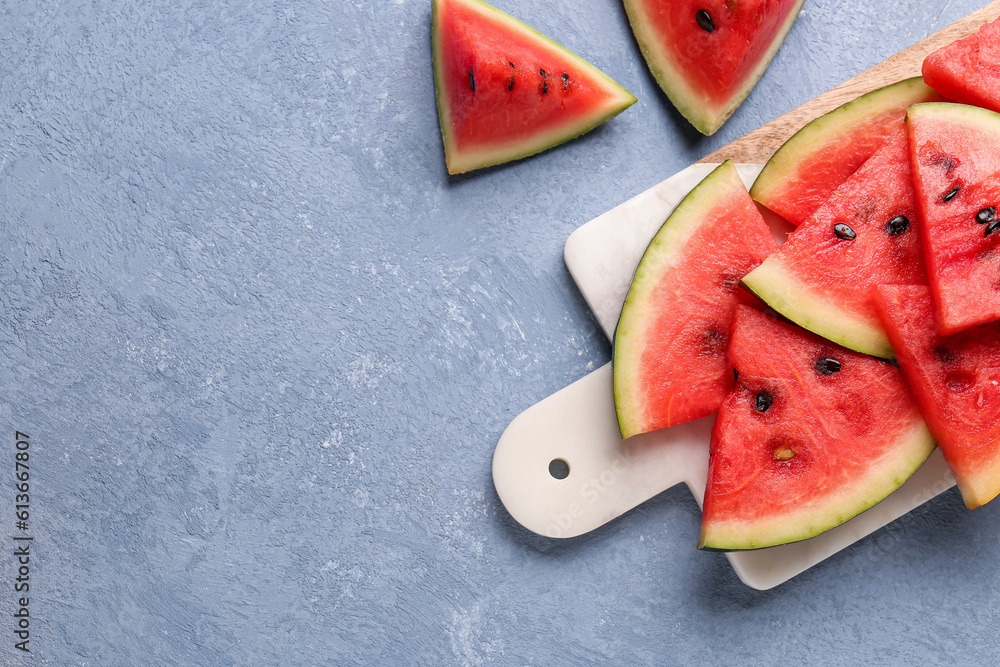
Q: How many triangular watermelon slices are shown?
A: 9